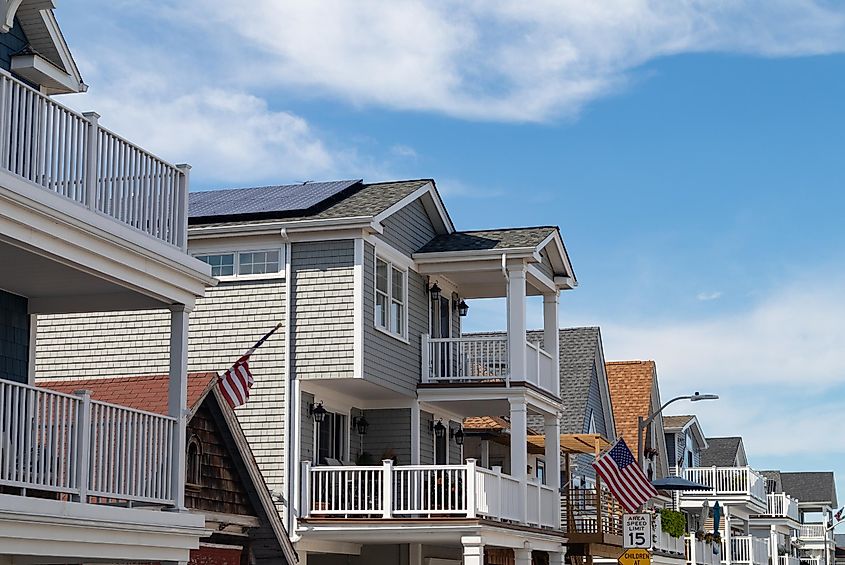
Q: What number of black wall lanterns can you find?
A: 6